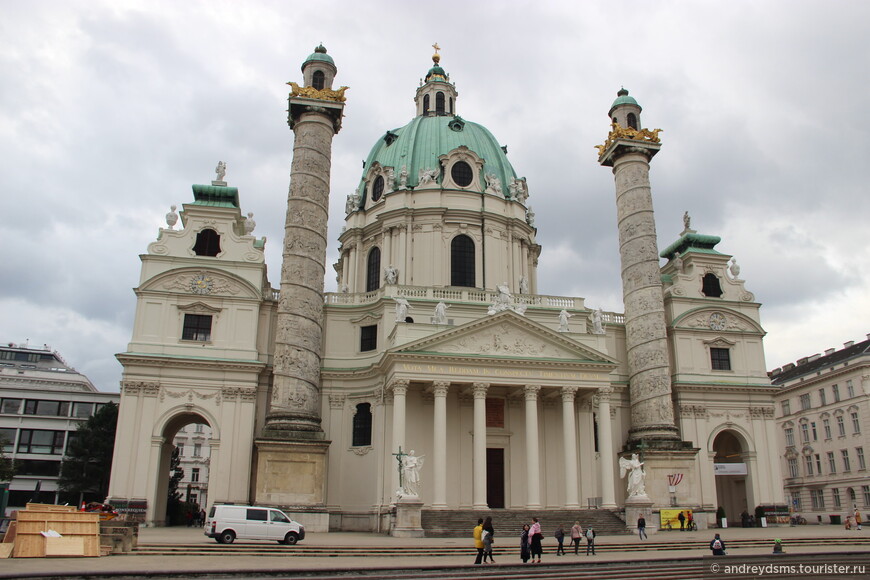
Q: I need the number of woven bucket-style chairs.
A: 0